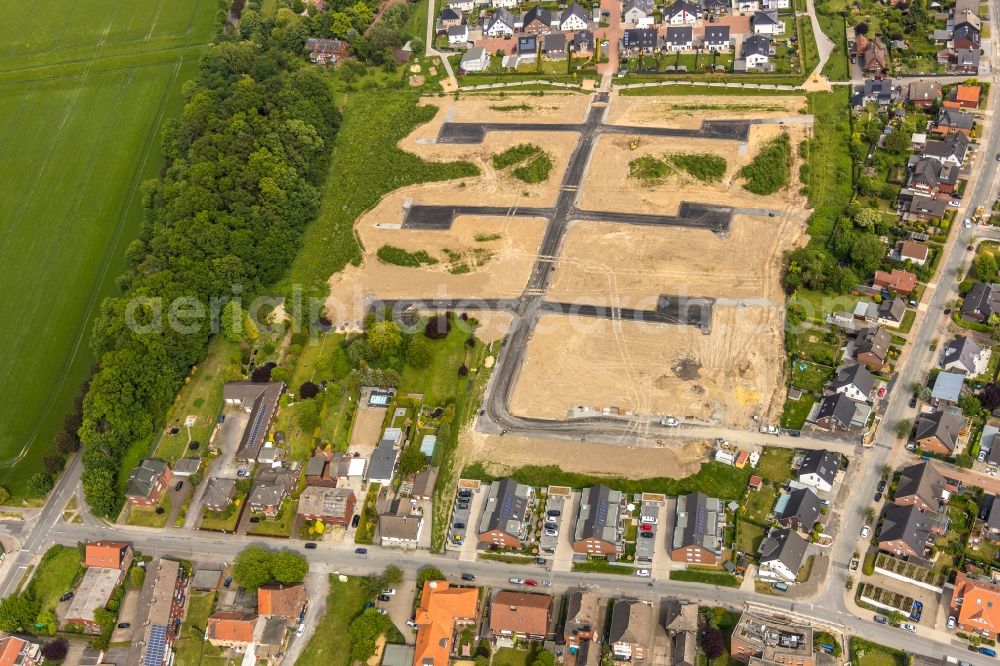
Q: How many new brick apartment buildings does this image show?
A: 3